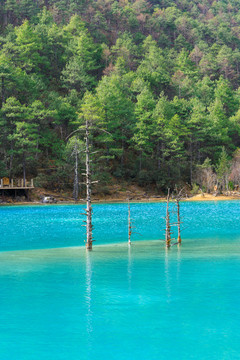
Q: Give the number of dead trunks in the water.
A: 4